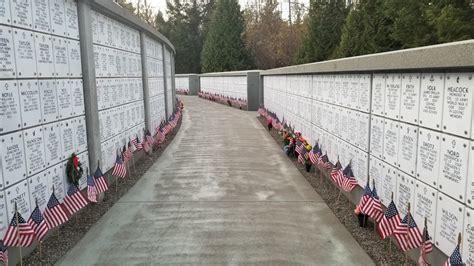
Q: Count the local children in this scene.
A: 0